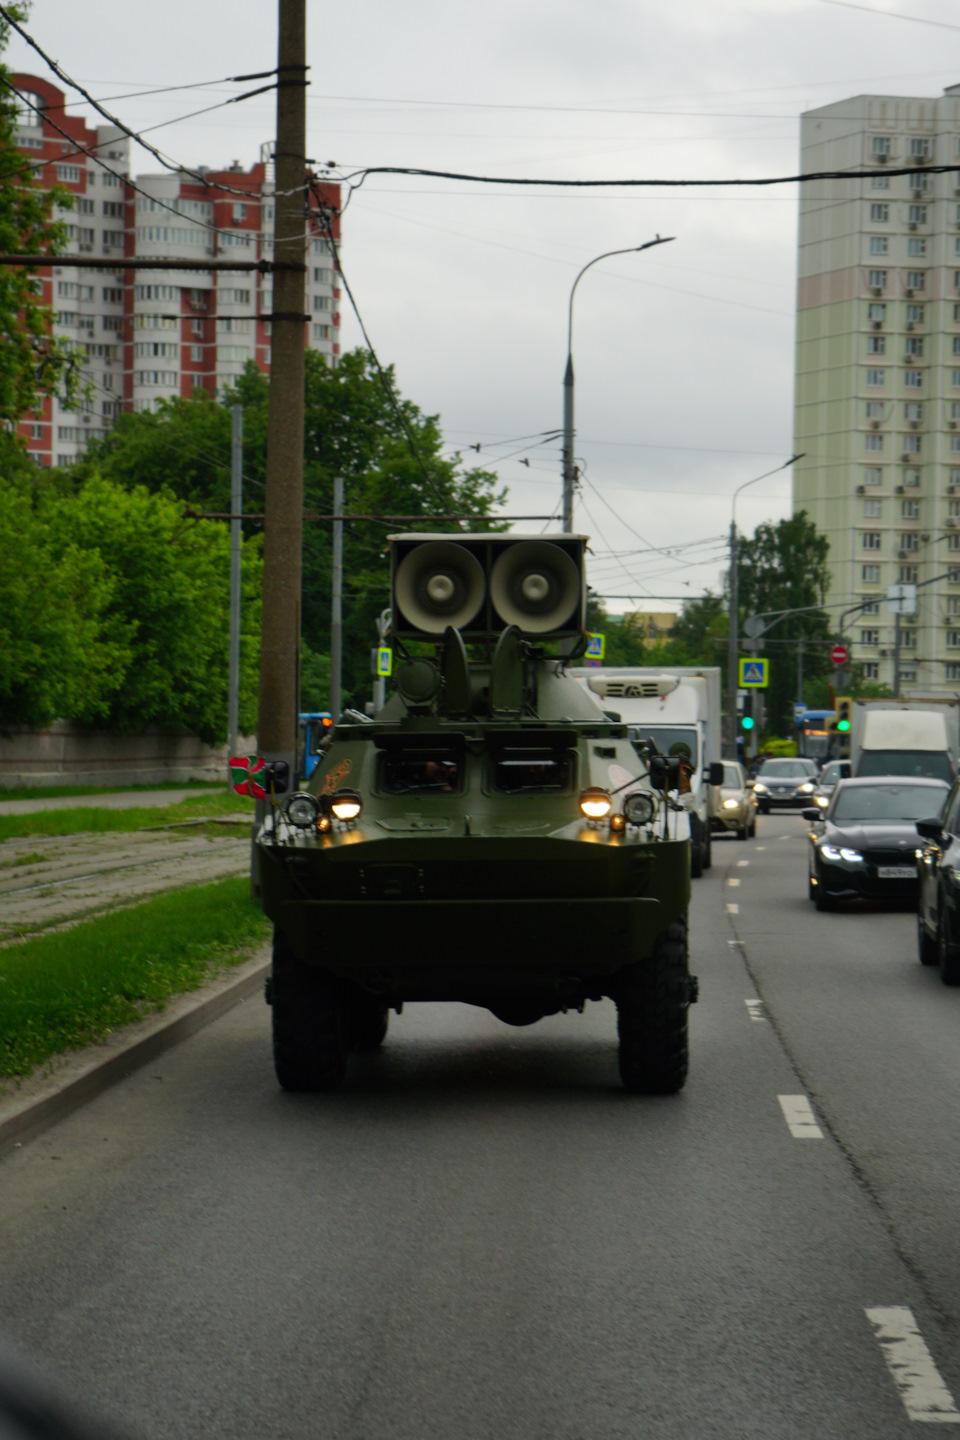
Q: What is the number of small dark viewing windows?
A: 2